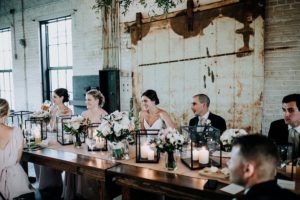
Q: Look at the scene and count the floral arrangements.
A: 5